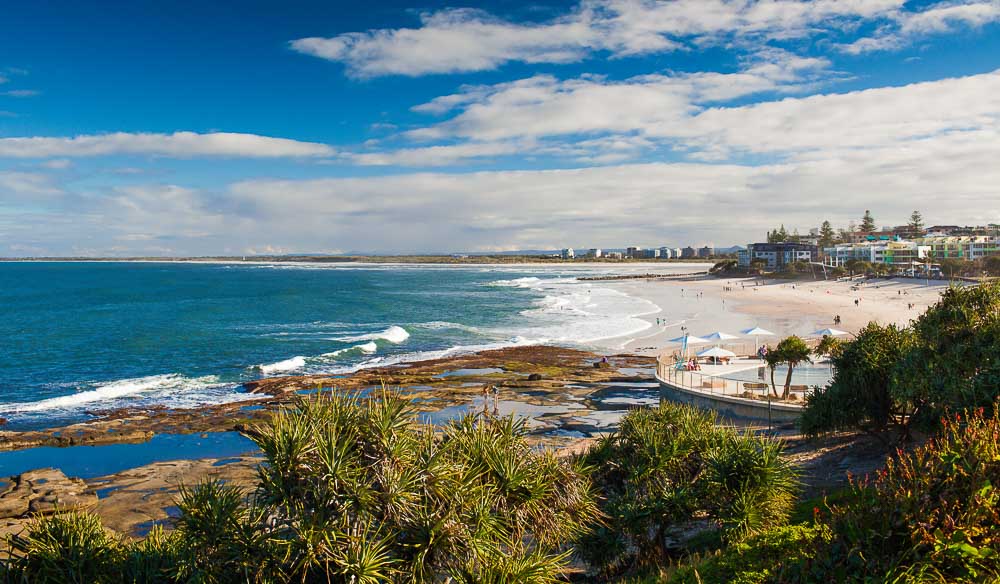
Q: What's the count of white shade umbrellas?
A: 5